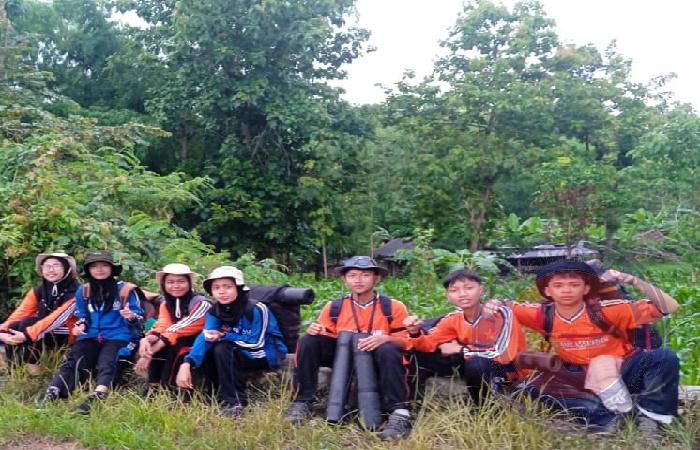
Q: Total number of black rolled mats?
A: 3